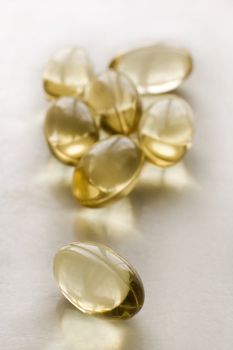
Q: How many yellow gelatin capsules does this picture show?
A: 7